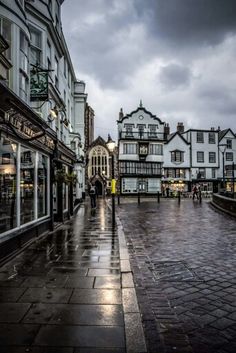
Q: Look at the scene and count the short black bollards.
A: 5